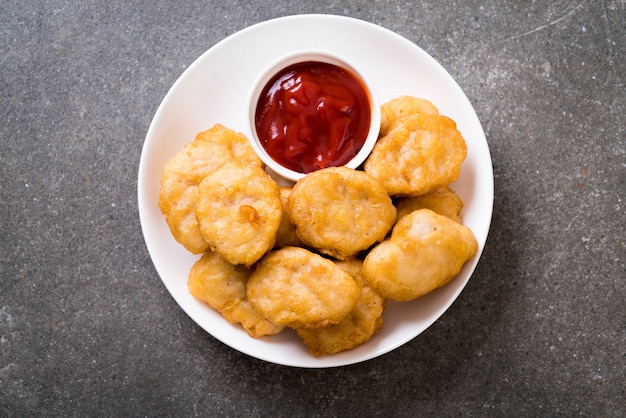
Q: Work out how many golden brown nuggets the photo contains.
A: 12